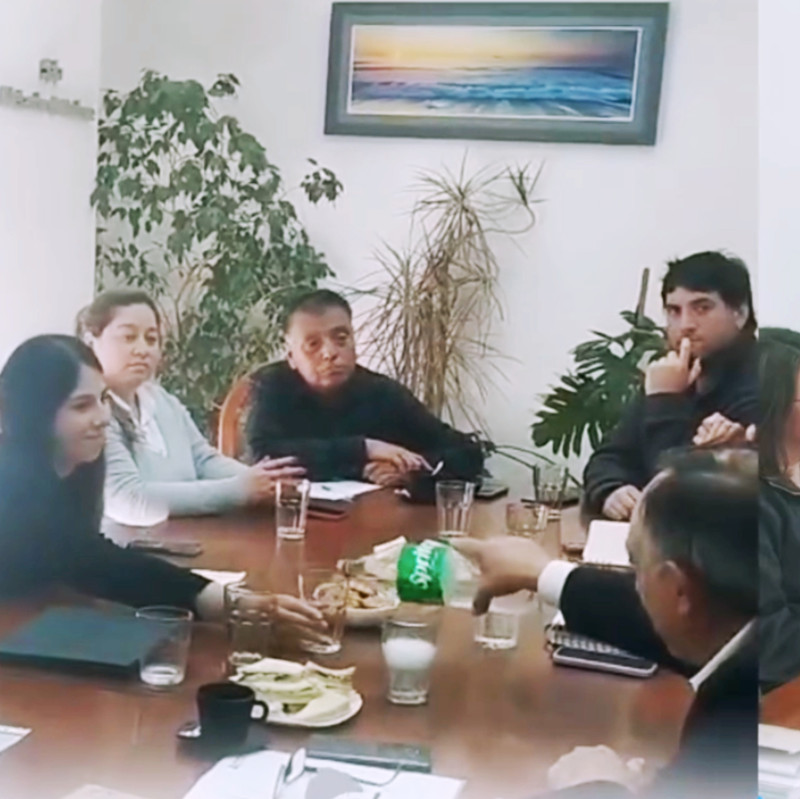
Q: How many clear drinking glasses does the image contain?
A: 9